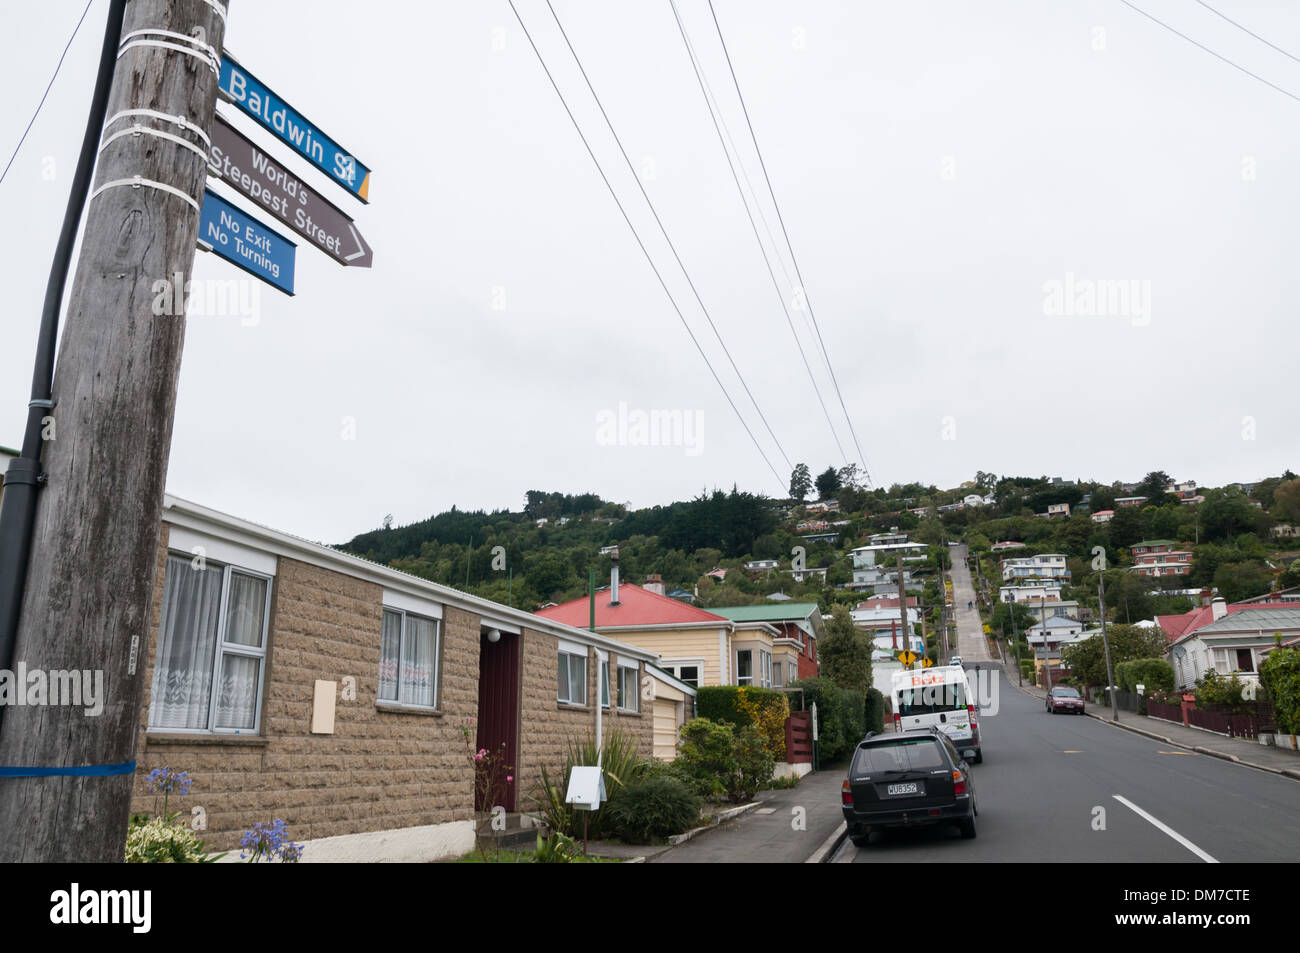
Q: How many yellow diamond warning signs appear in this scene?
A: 2